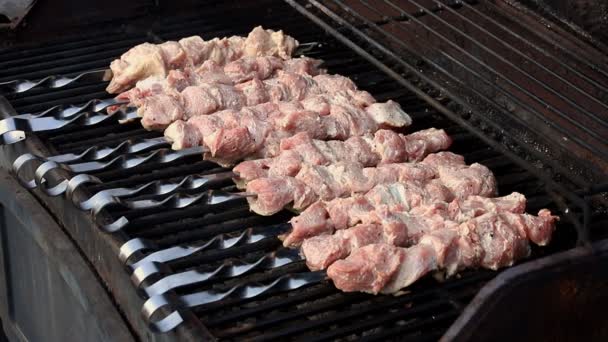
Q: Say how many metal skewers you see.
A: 10